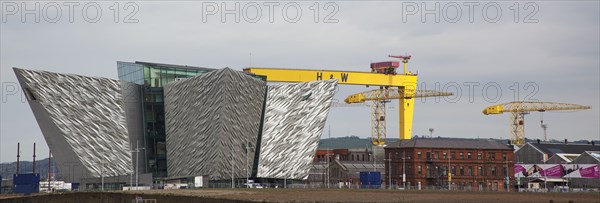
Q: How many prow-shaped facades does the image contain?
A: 3